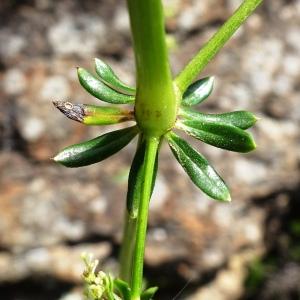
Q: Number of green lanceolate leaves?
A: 8